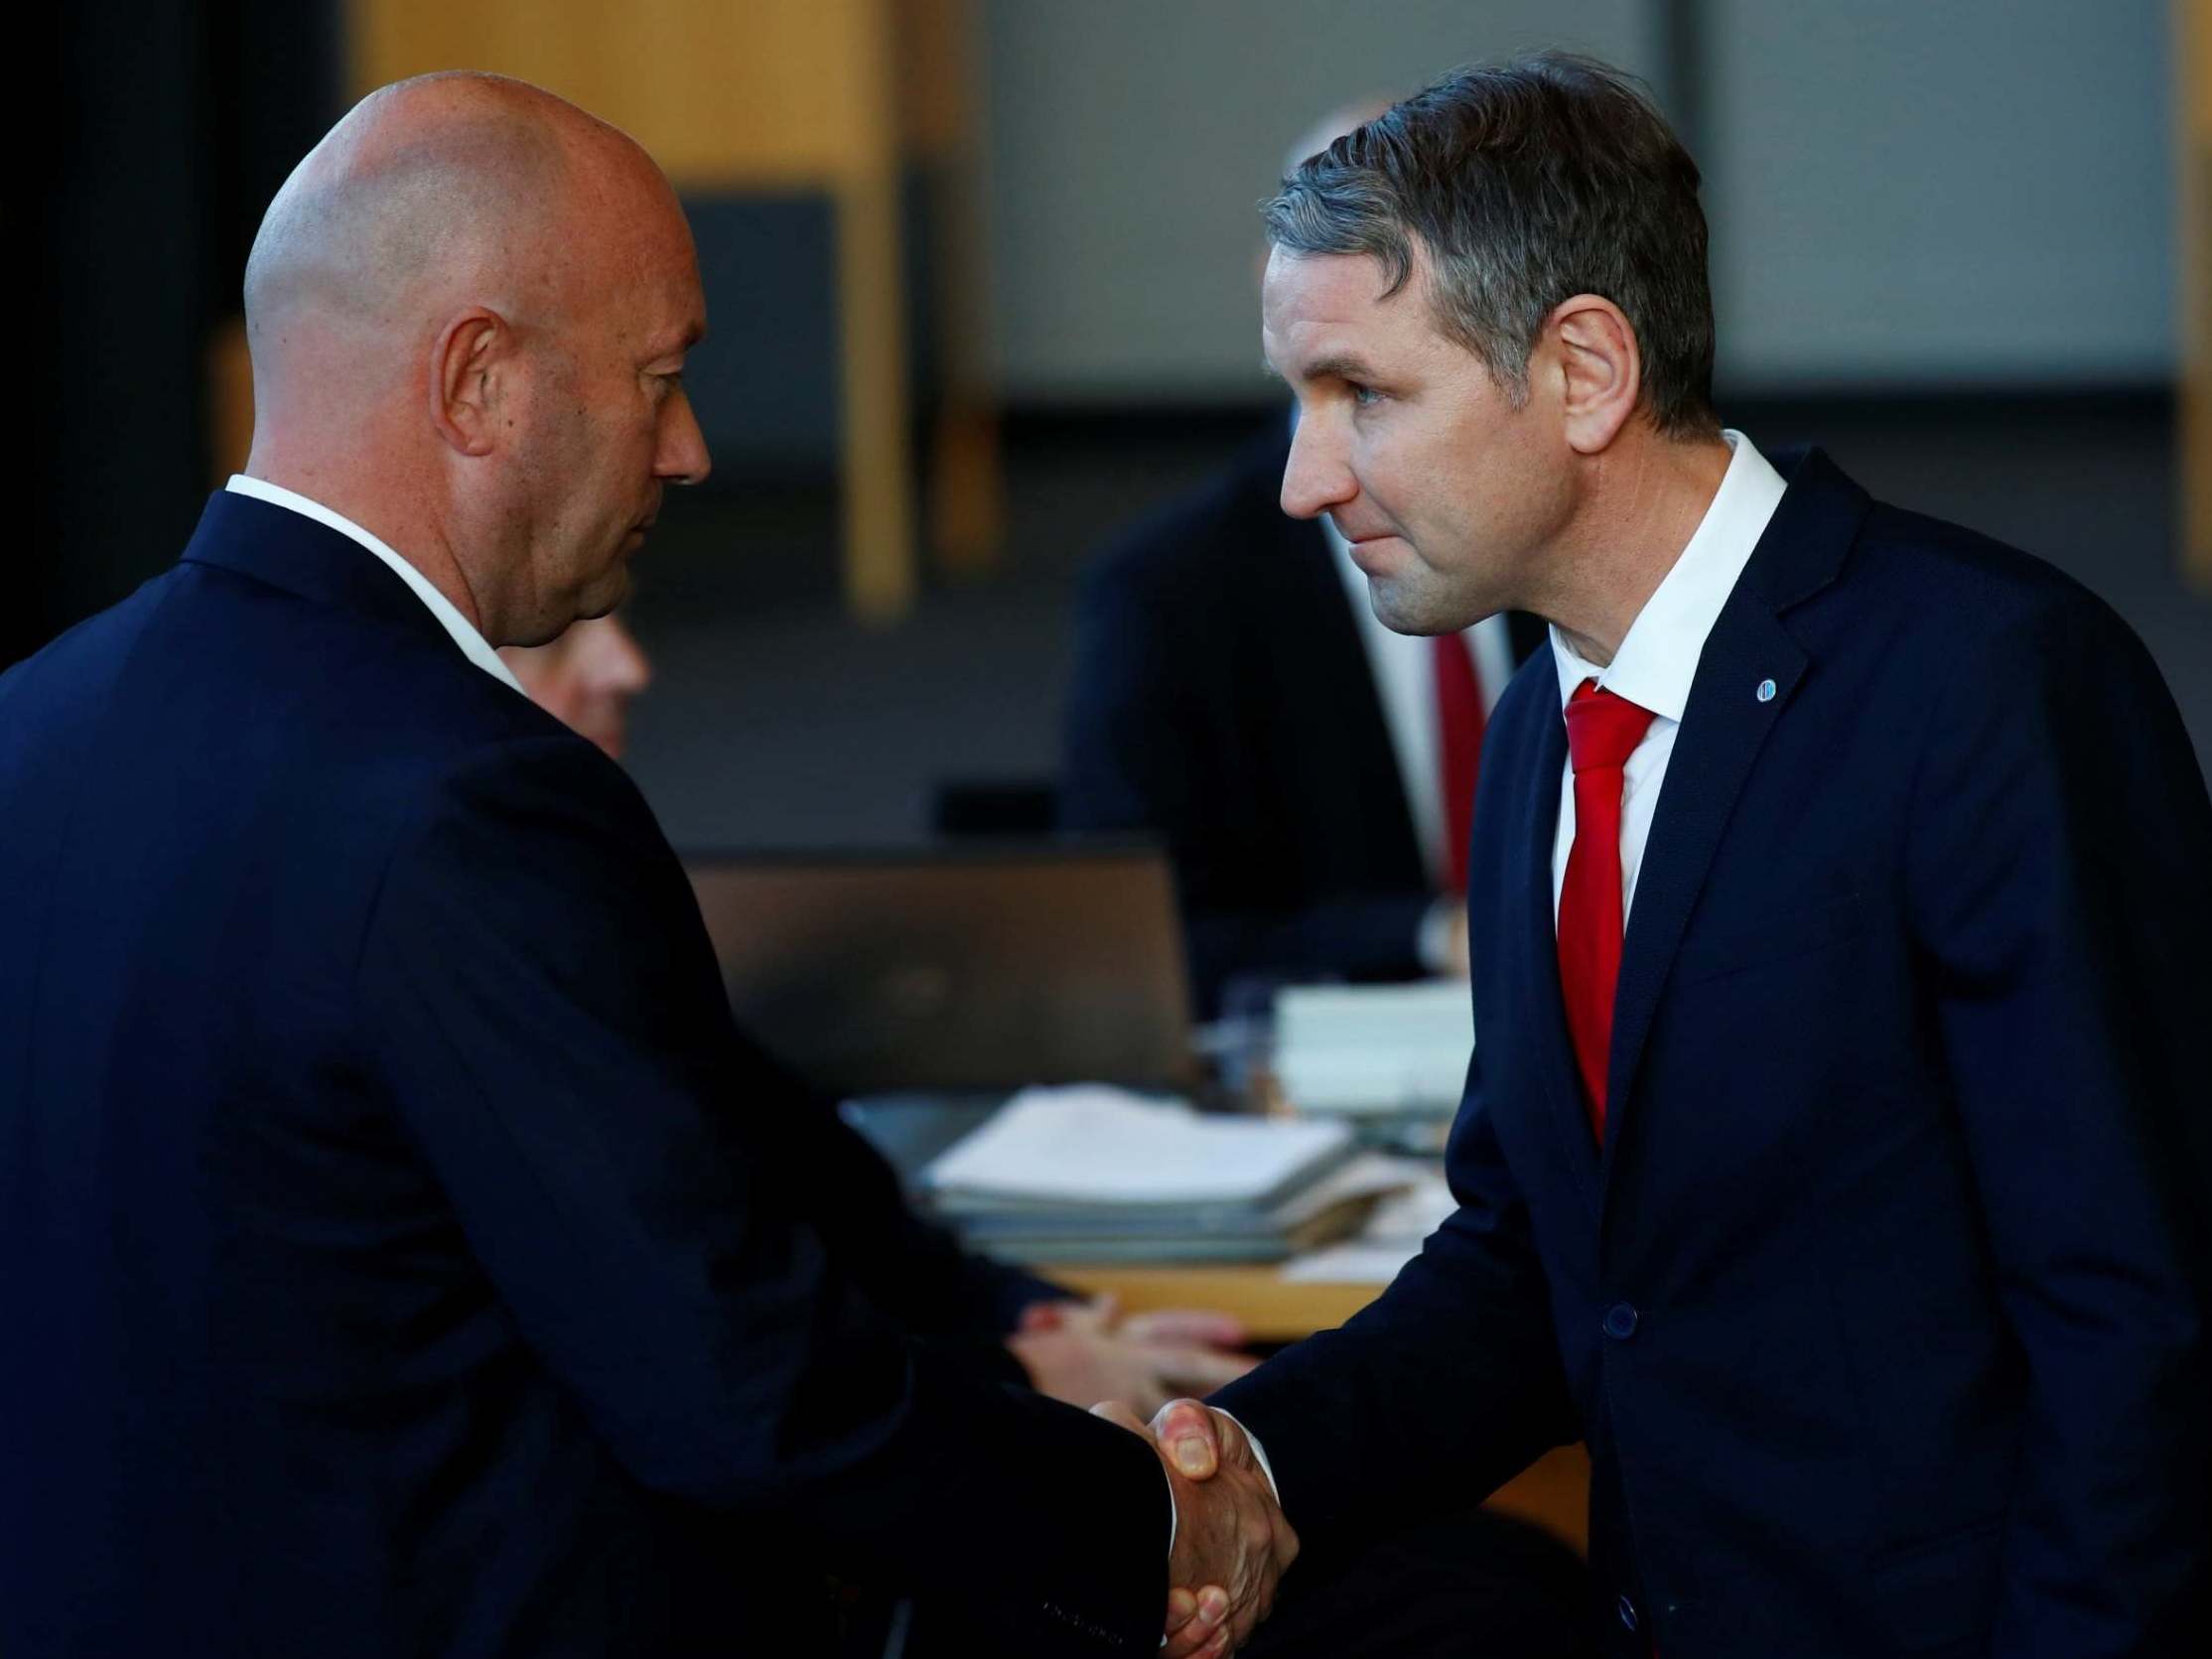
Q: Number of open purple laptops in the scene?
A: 0